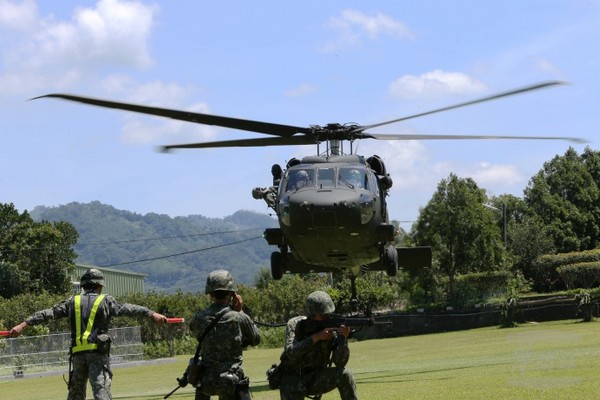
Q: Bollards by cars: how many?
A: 0